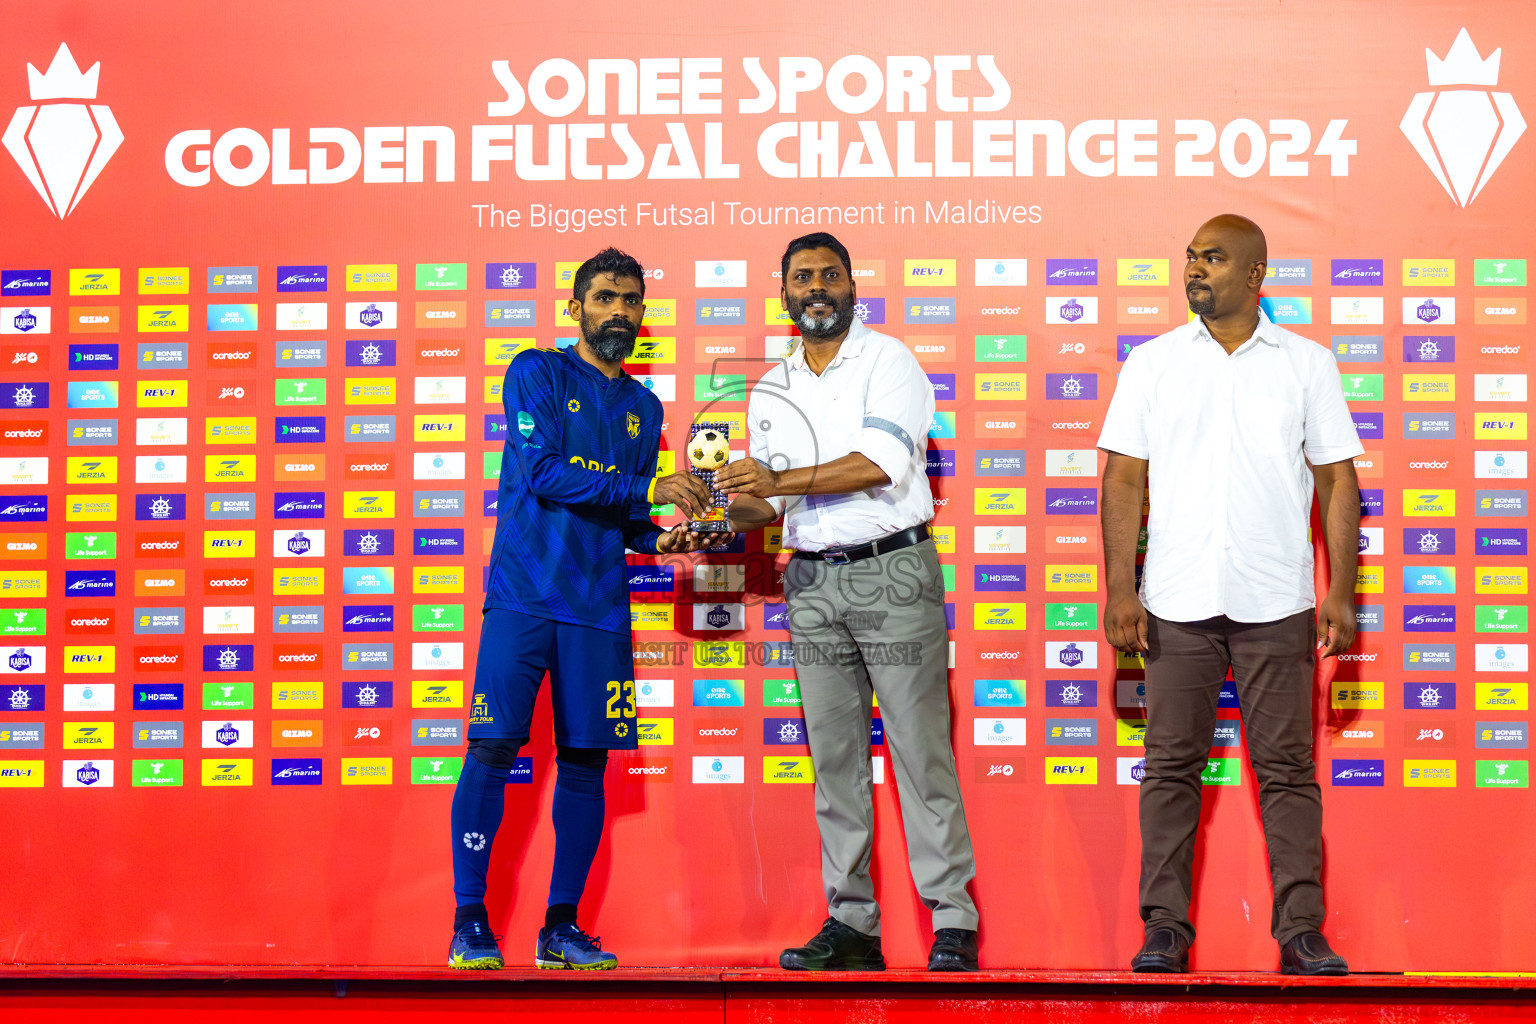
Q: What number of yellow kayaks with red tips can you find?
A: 0